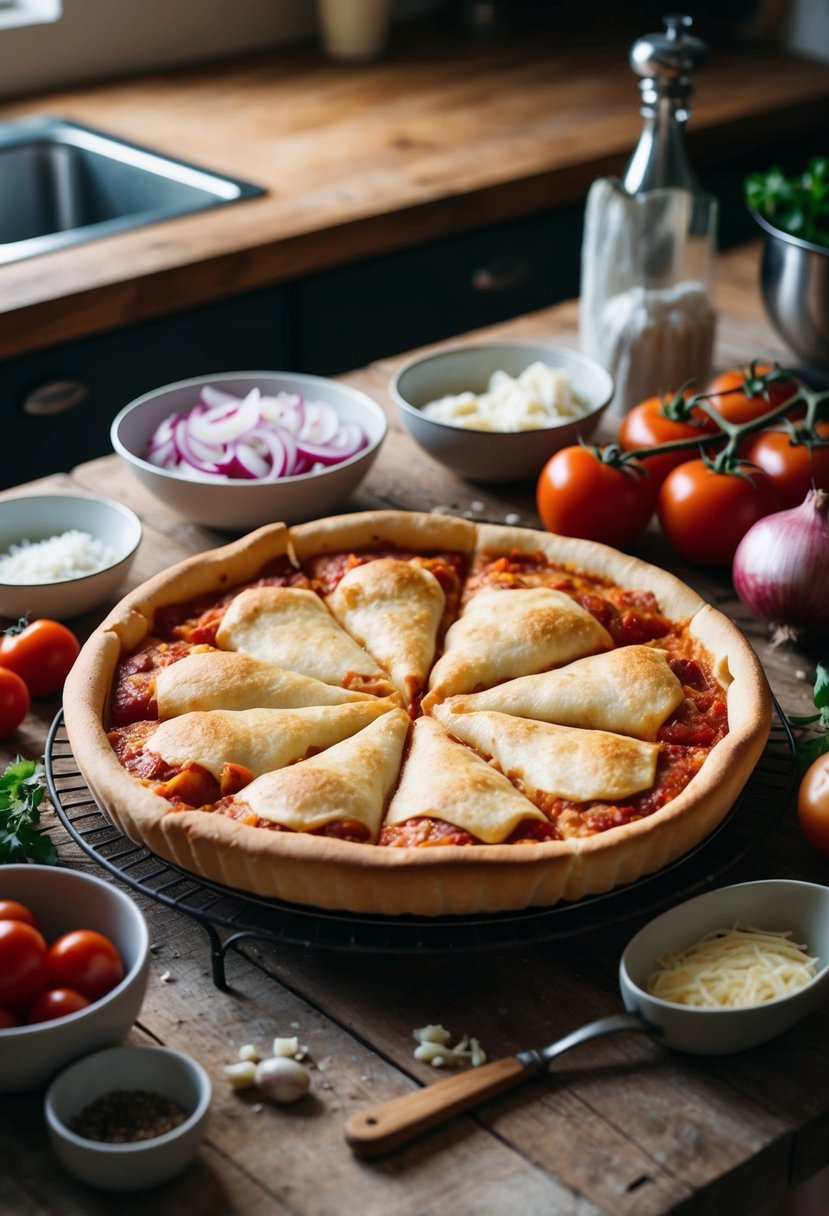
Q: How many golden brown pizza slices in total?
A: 9